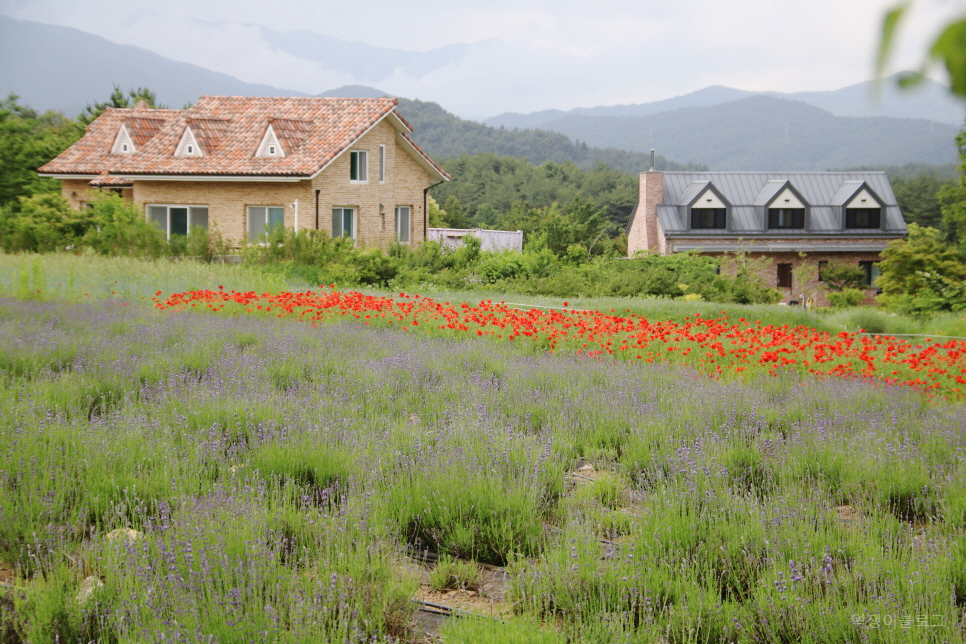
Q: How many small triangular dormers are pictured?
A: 3